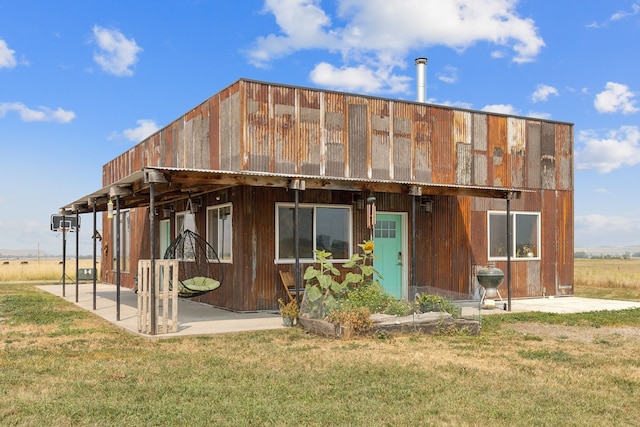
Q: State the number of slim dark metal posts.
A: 8